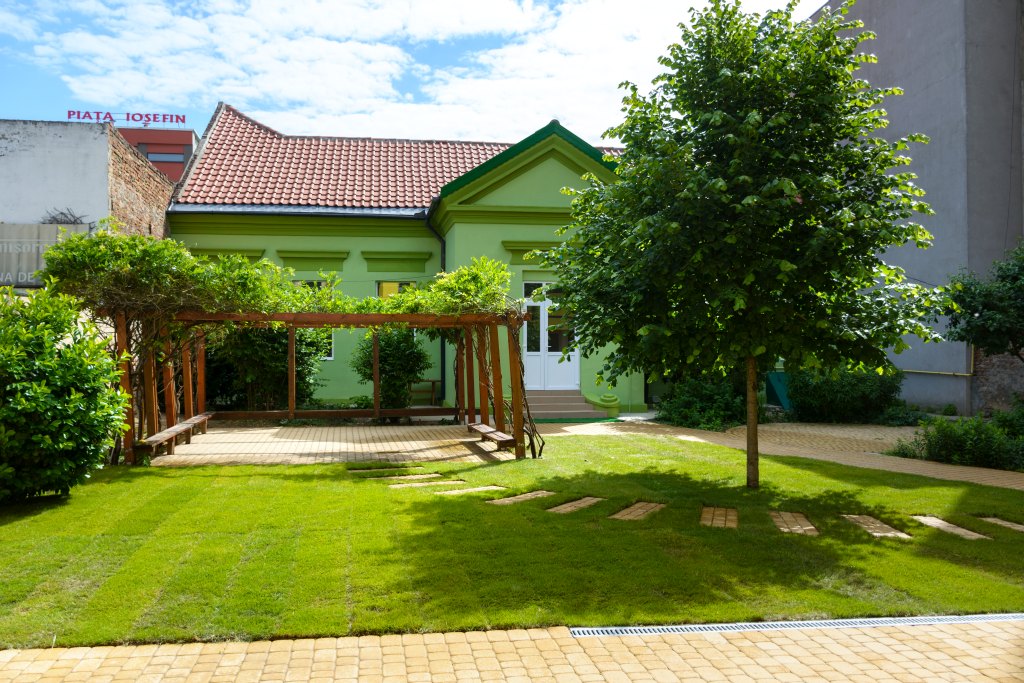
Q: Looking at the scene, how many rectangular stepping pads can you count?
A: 12